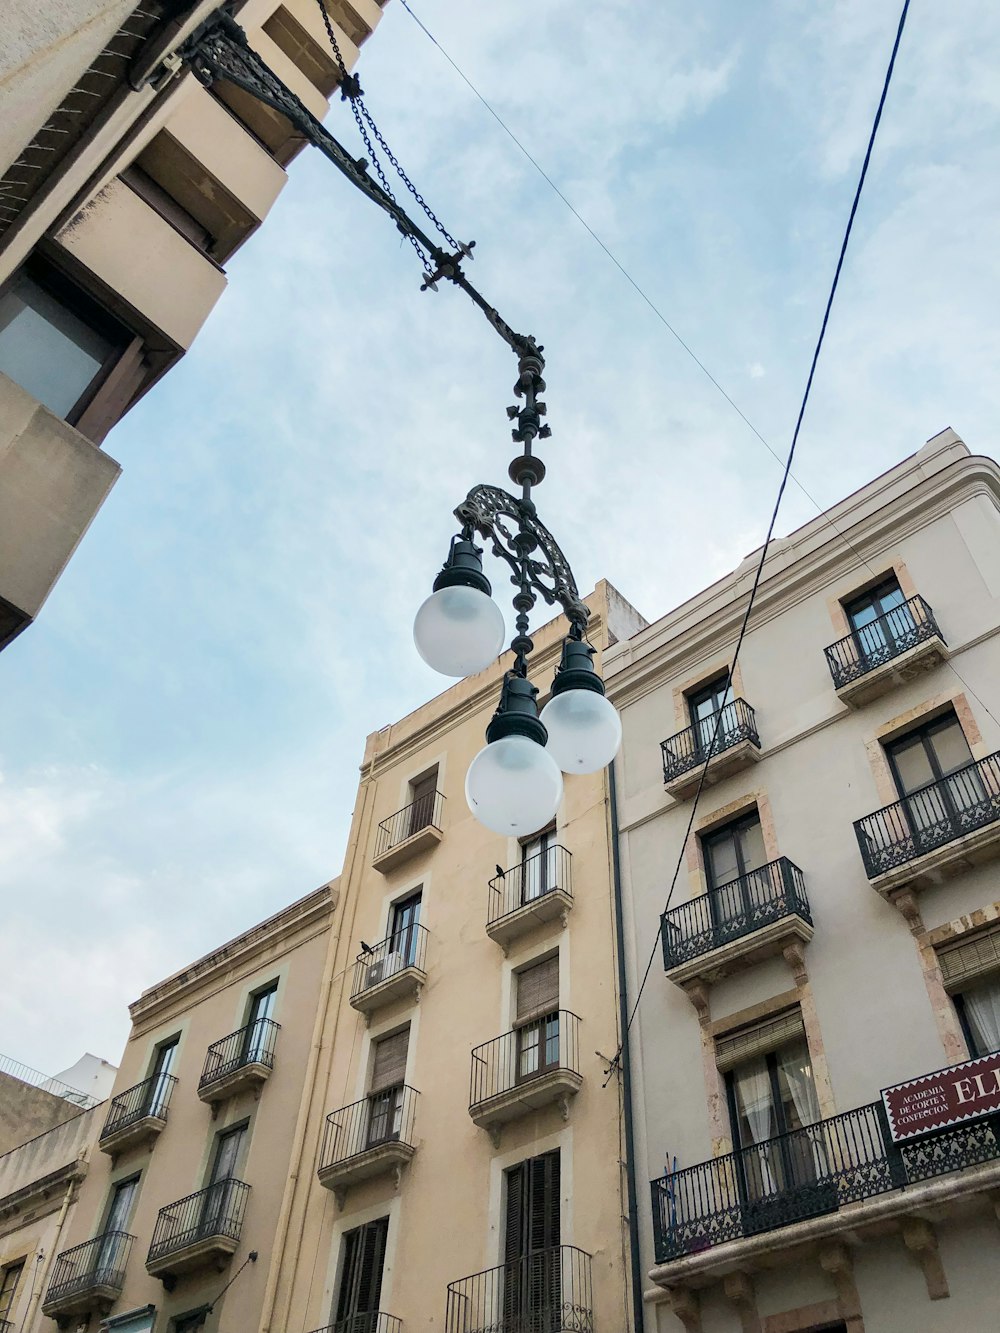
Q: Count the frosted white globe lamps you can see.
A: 3